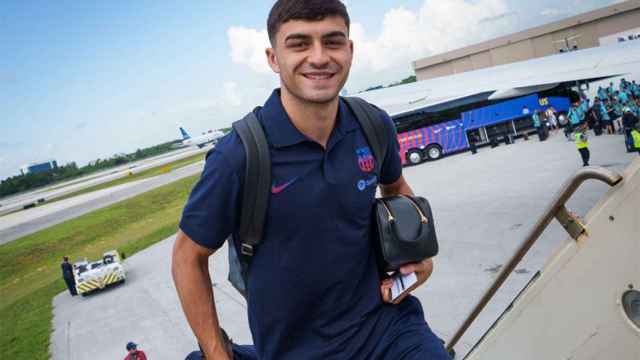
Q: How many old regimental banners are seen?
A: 0